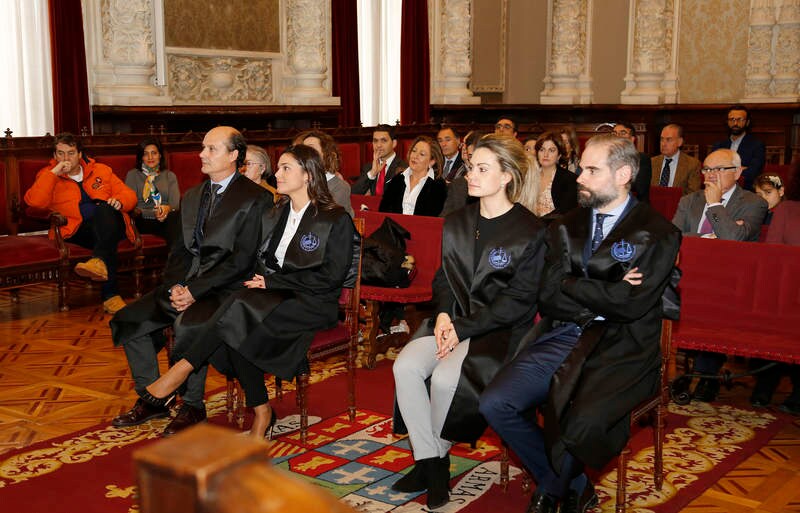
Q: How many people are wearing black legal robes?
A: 4